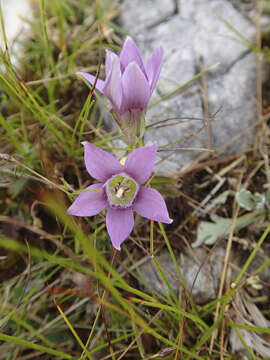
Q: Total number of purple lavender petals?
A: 10